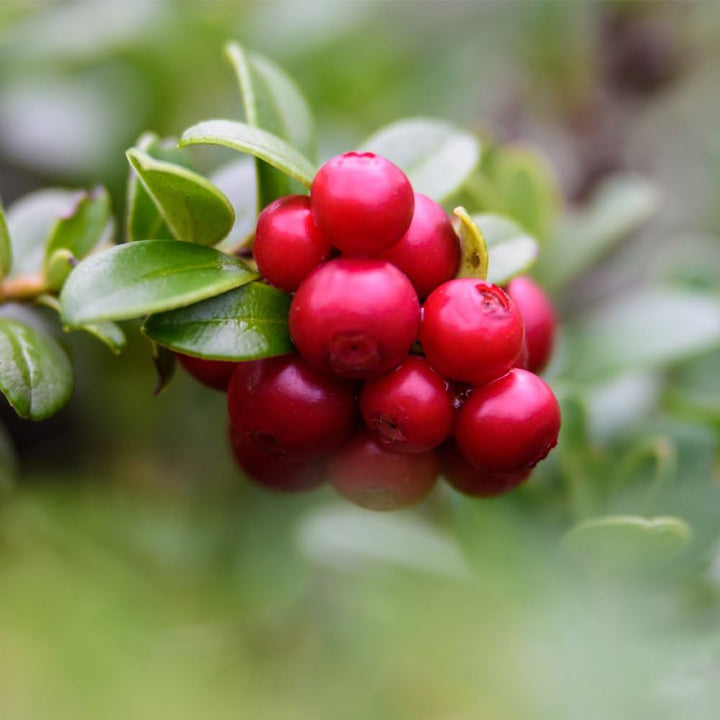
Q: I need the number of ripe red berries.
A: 13